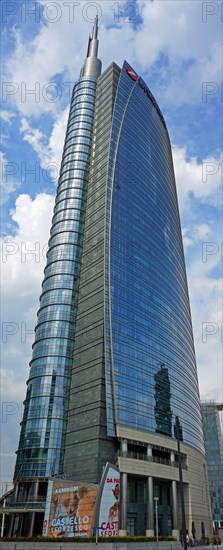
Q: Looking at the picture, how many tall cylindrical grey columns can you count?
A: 3